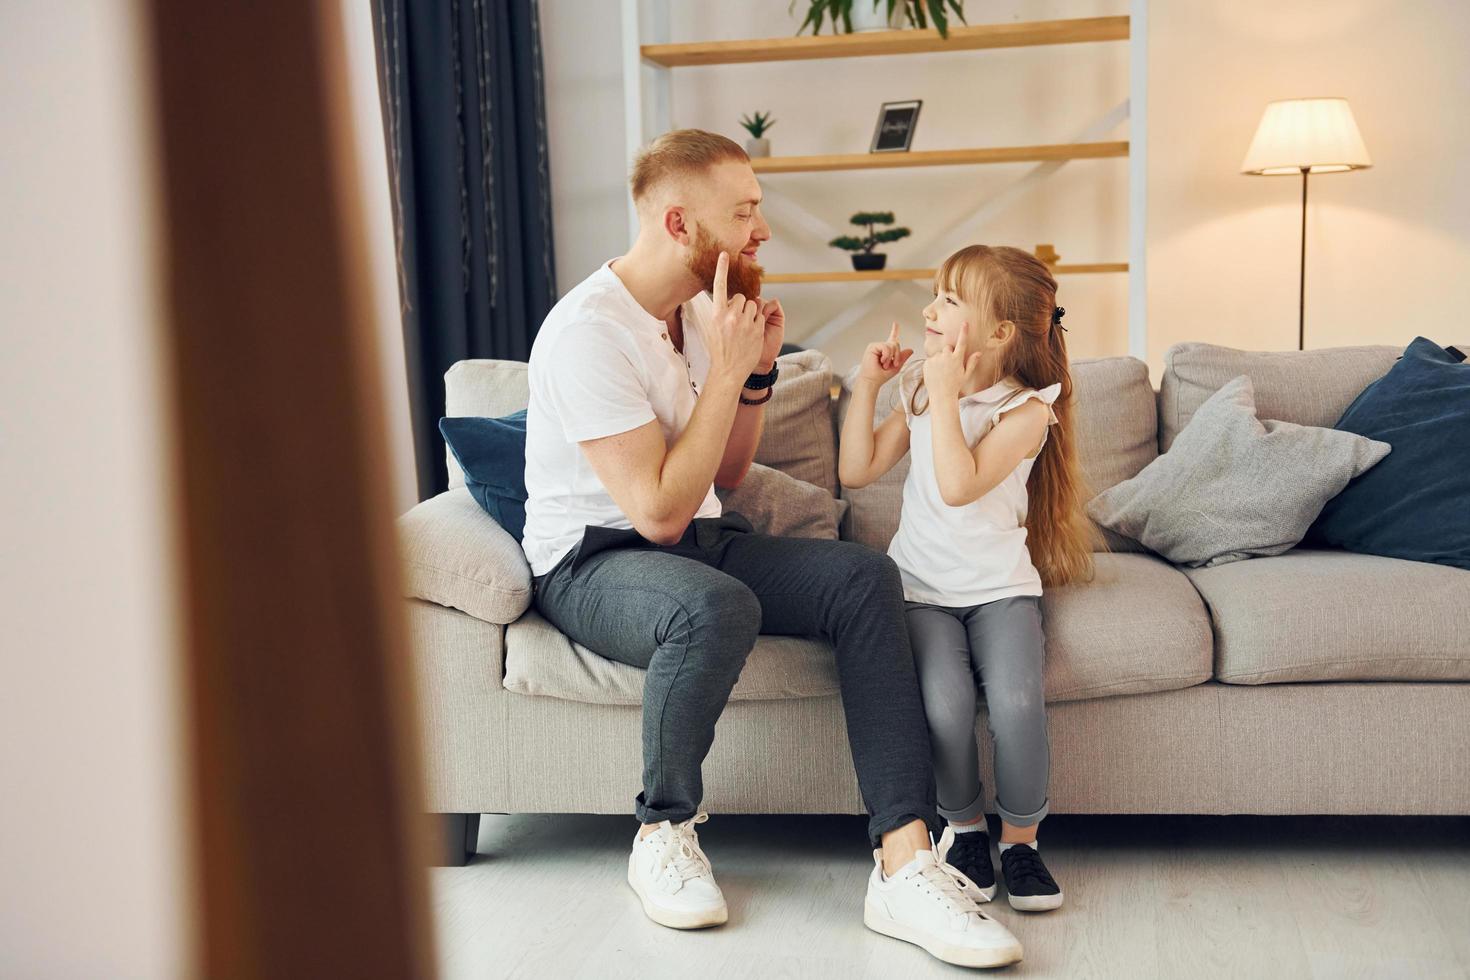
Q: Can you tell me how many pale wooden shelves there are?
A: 3